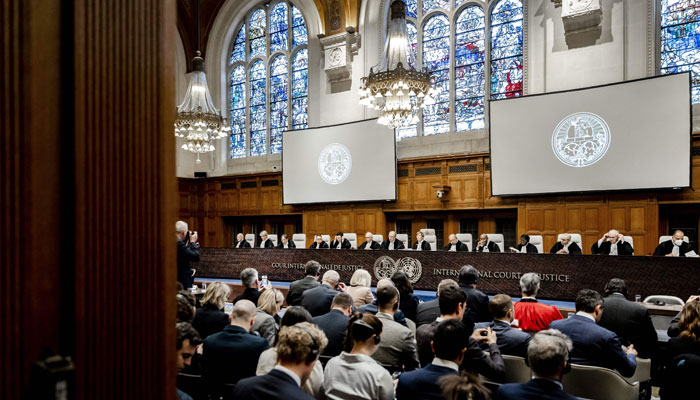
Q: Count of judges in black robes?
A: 14